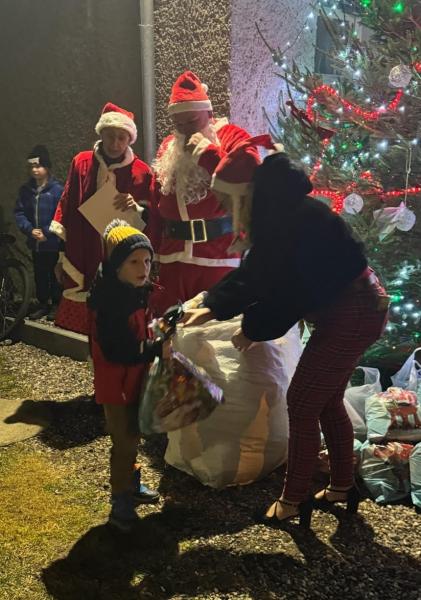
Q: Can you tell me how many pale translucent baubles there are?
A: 3